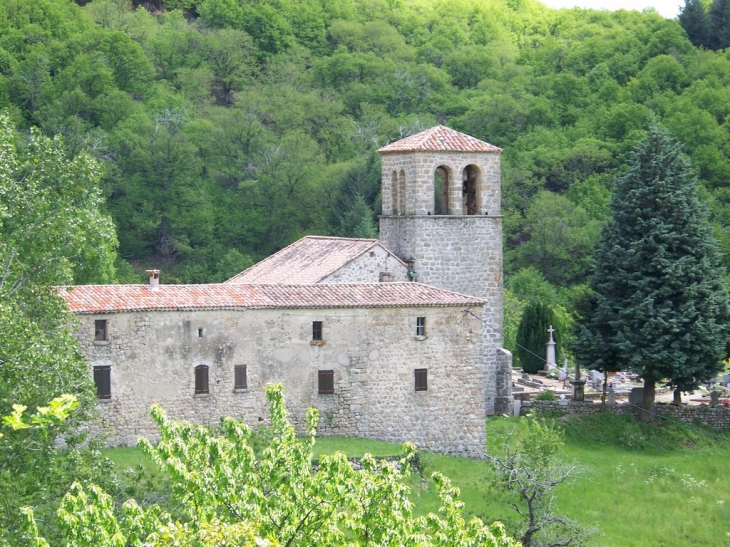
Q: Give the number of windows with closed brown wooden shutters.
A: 5